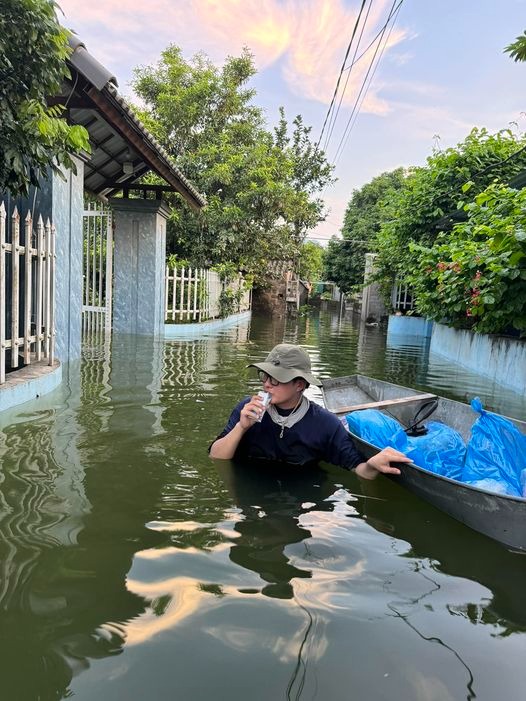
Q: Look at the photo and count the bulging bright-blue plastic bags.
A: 3